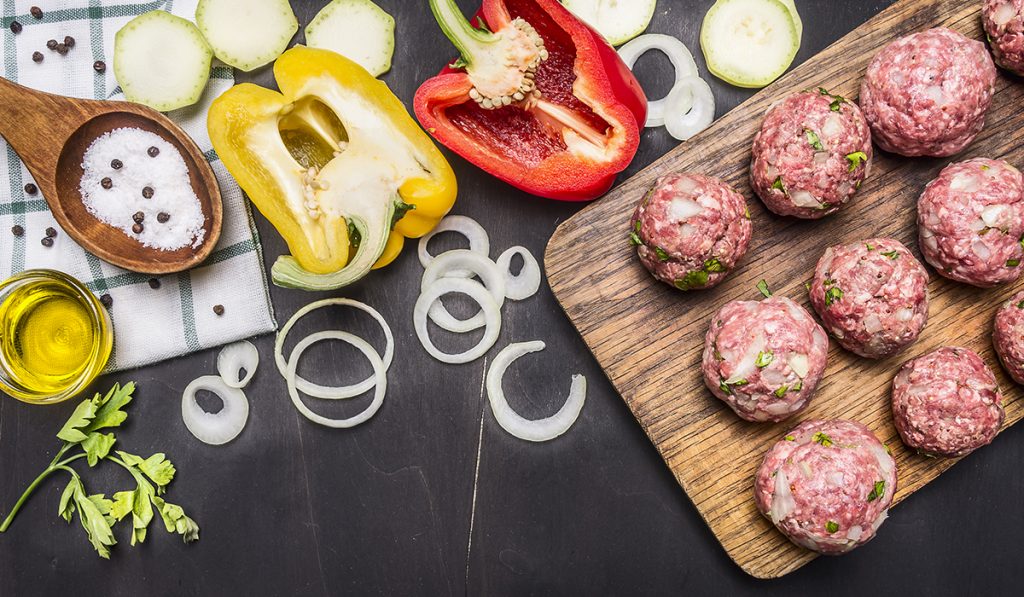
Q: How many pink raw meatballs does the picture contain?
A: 10